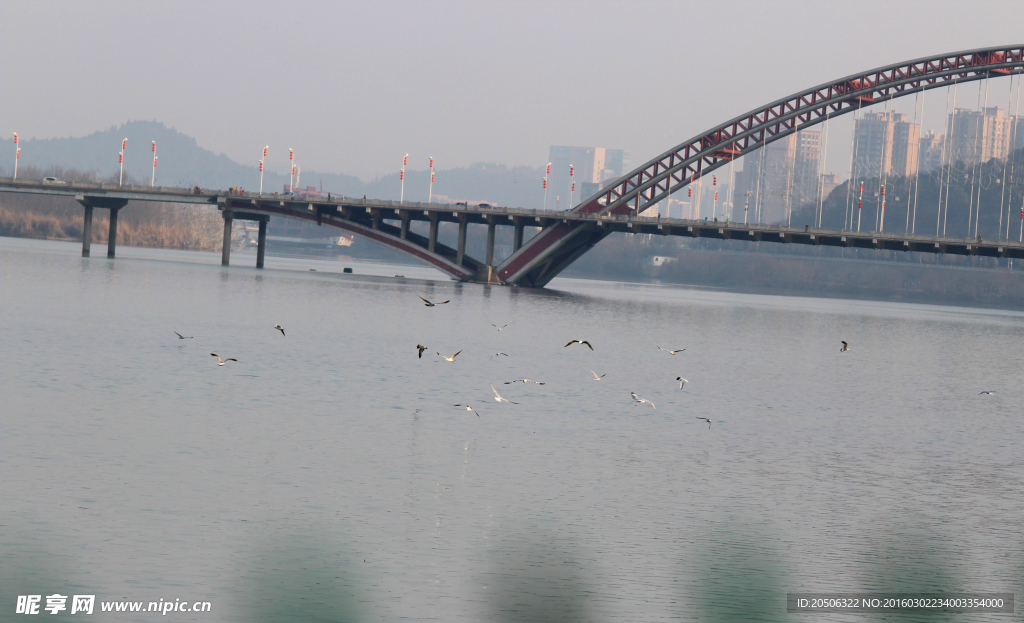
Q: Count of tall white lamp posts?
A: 14